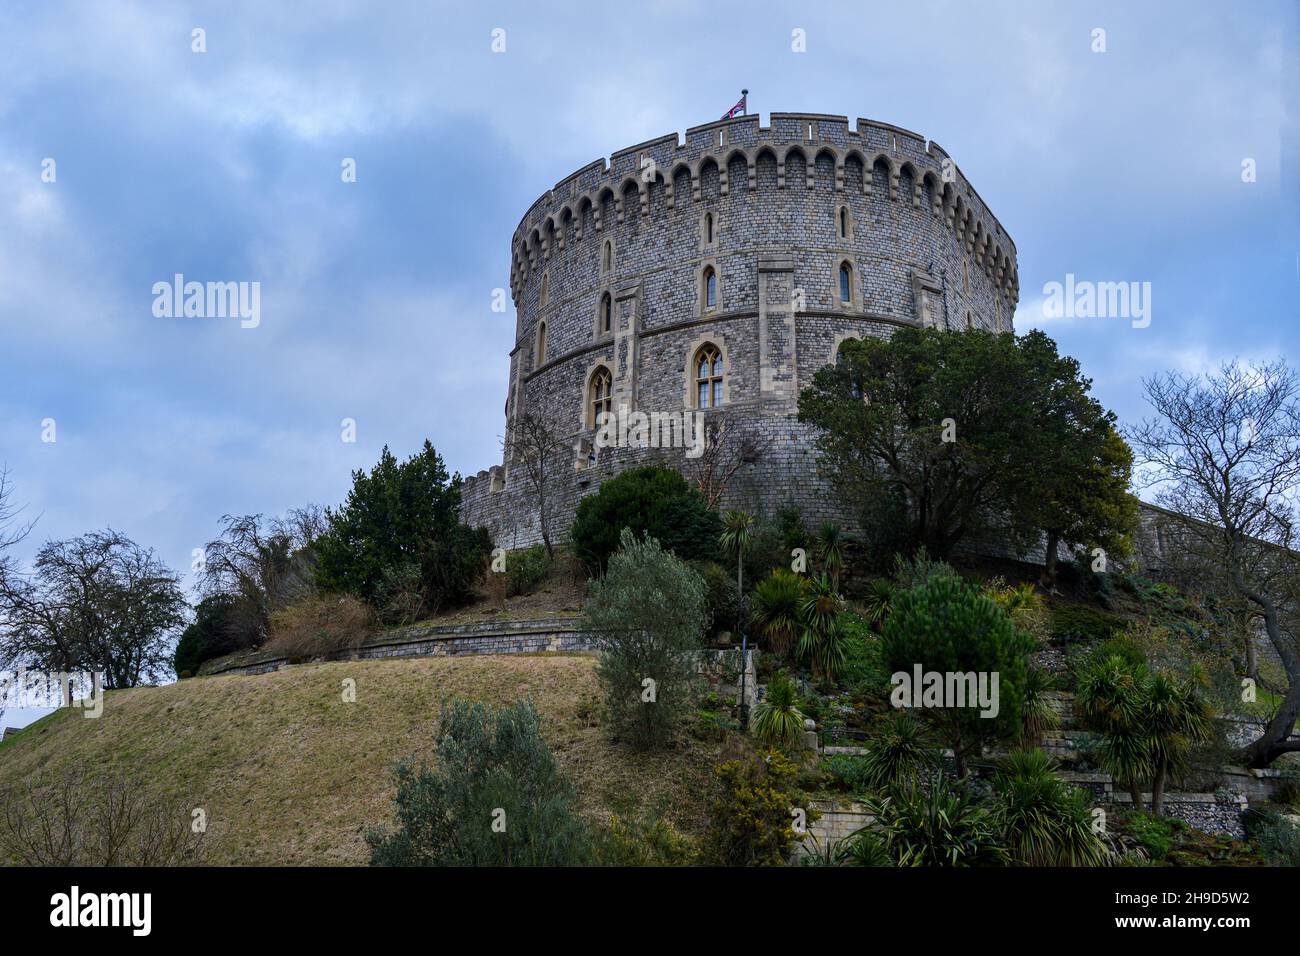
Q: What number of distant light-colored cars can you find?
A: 0